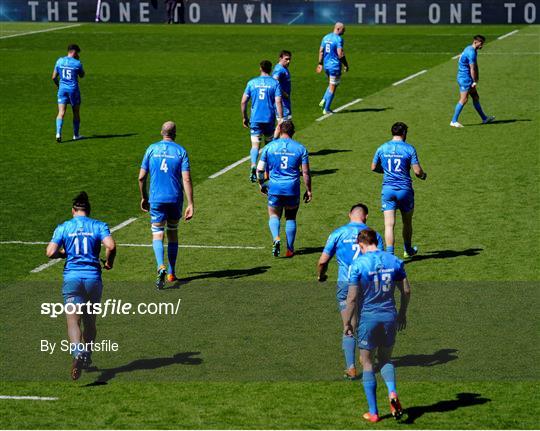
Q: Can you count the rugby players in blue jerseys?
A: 11